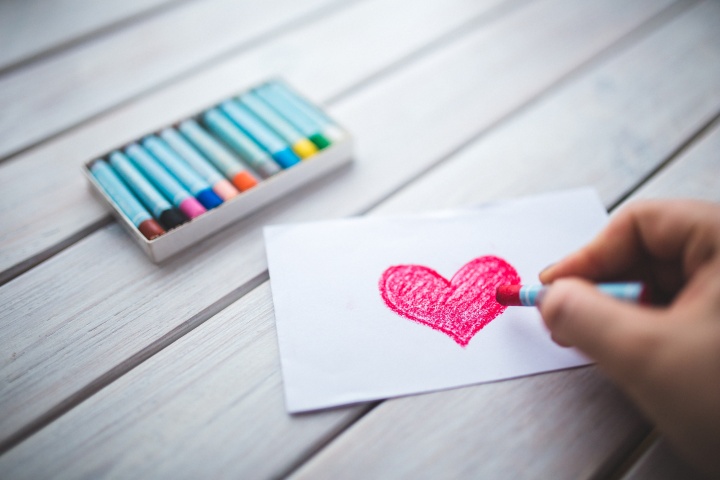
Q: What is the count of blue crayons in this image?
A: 2